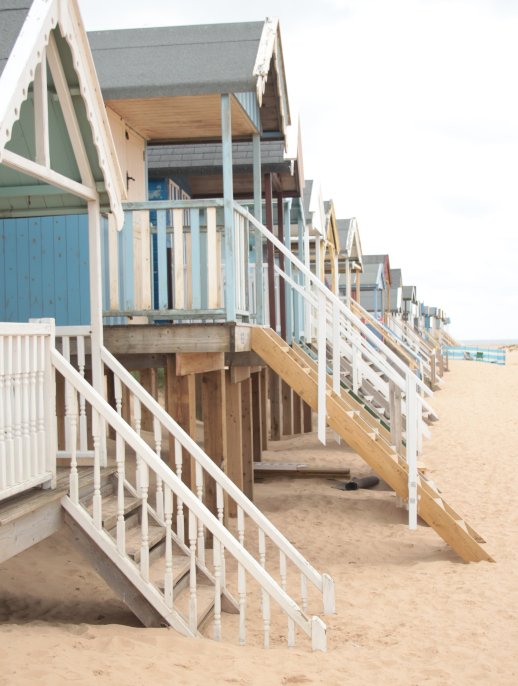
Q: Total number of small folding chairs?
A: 2